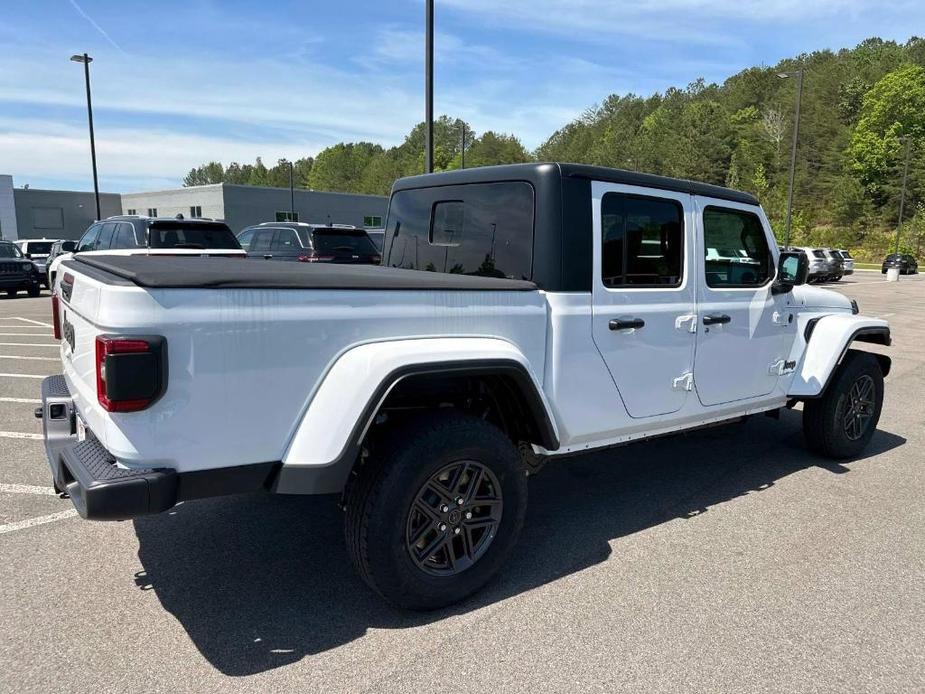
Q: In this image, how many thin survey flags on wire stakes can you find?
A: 0